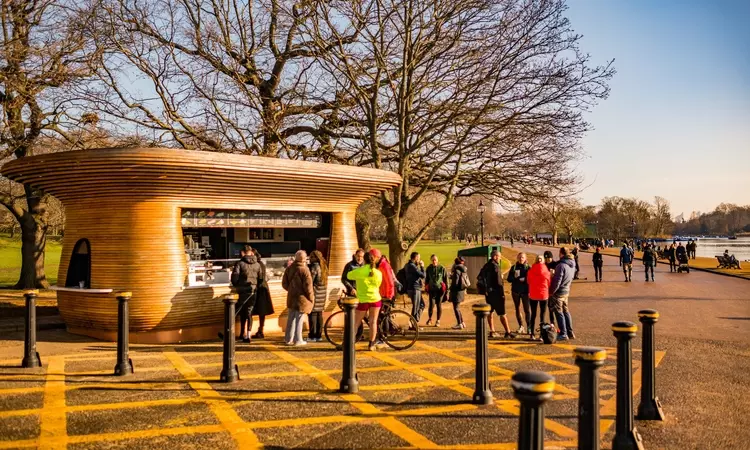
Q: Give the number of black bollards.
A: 9